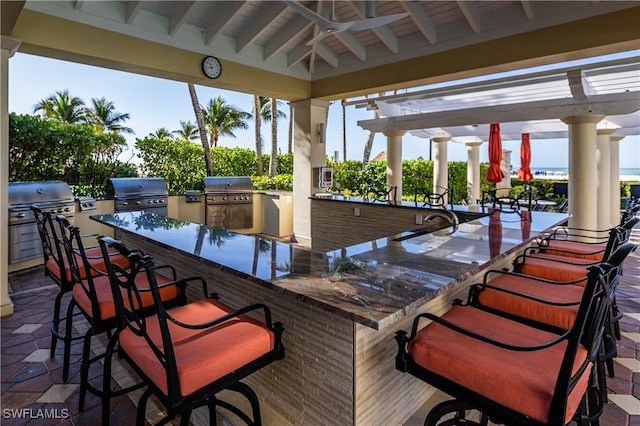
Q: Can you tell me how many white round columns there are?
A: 6